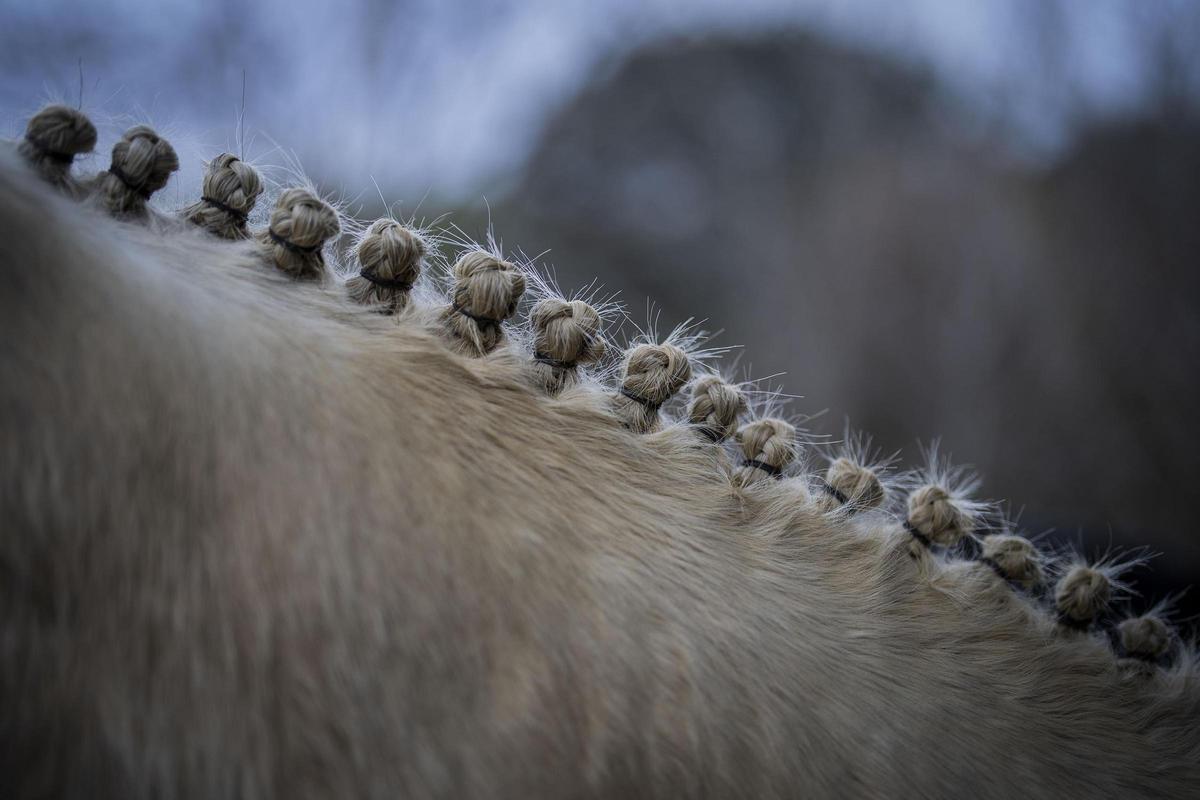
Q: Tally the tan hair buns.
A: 15